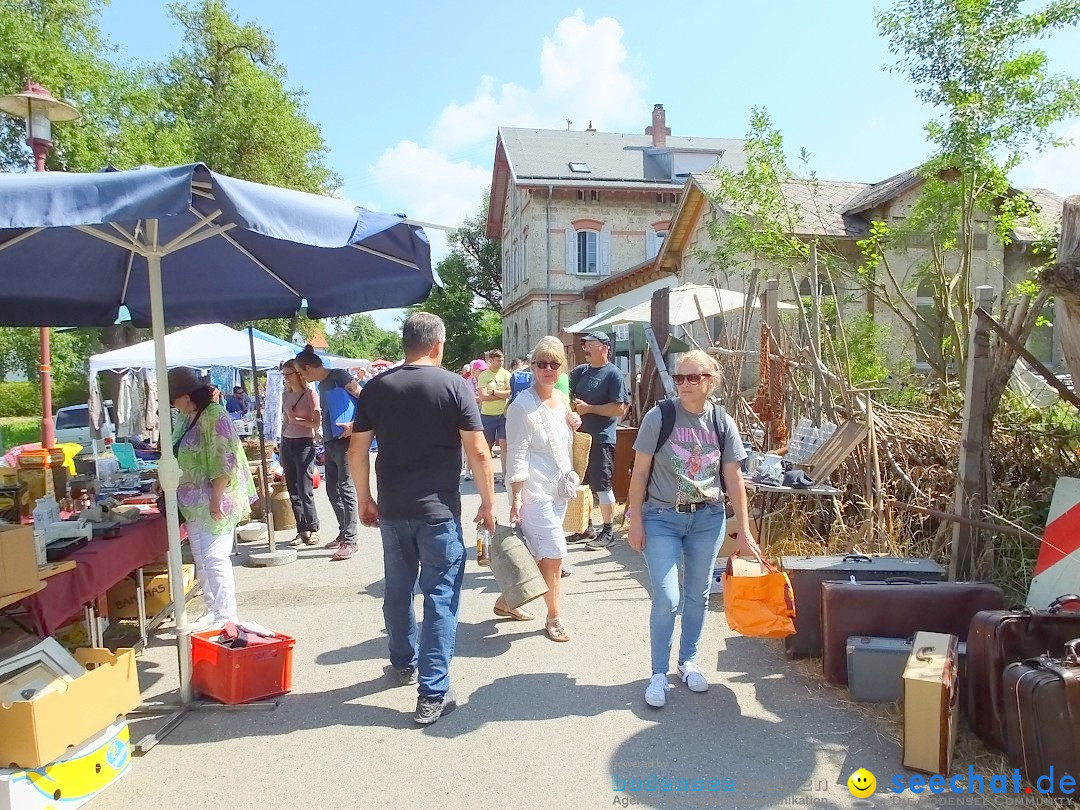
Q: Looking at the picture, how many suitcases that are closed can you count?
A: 6